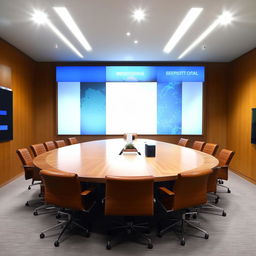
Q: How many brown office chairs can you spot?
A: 12